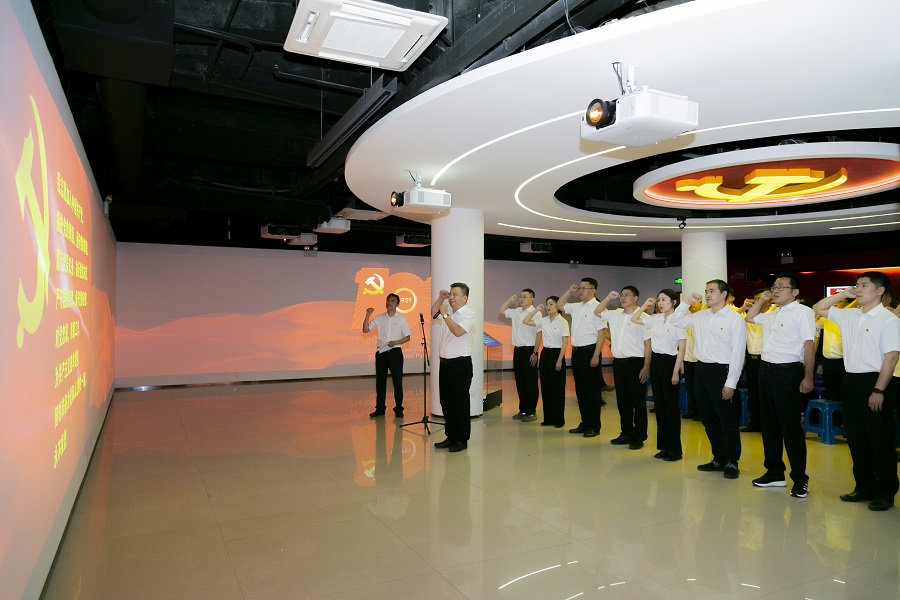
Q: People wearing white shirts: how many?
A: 10